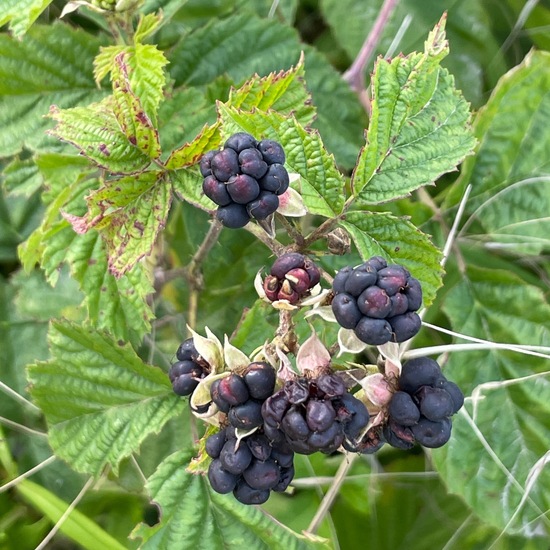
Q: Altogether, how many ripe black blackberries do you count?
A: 7